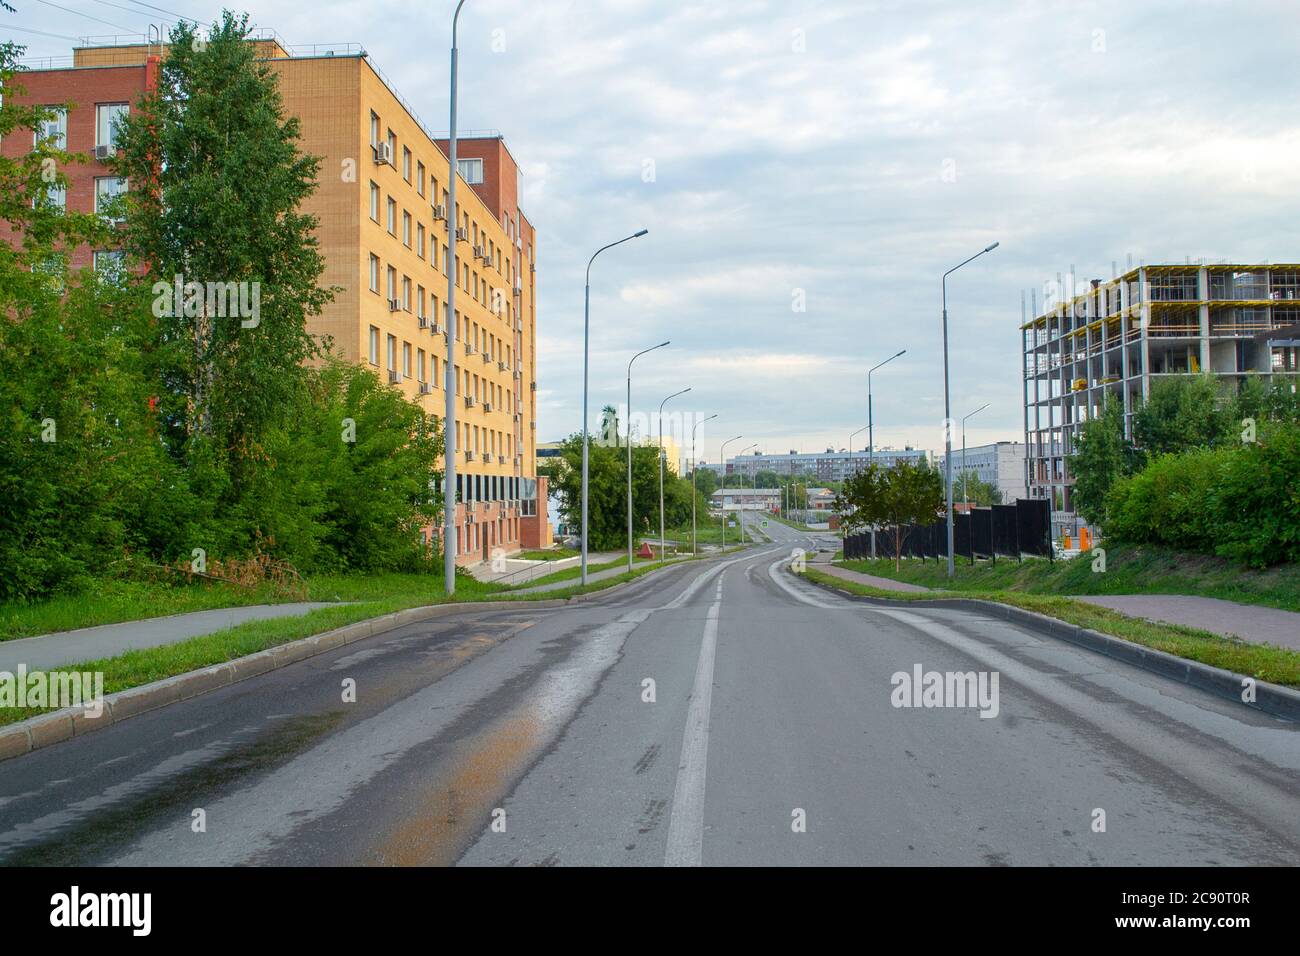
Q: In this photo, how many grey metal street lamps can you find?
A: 11